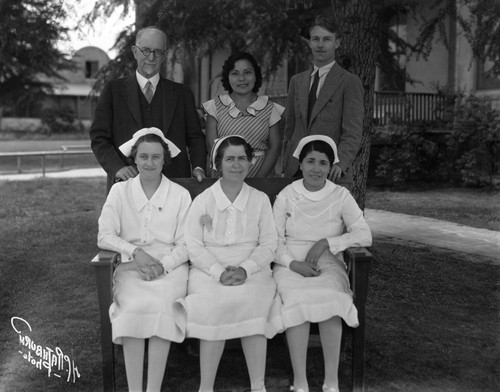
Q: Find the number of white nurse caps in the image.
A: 3